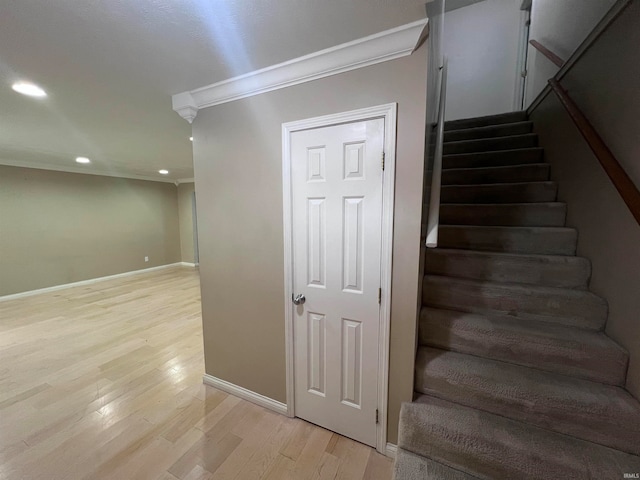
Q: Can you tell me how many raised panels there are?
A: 6